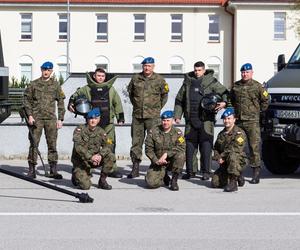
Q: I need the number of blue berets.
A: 6